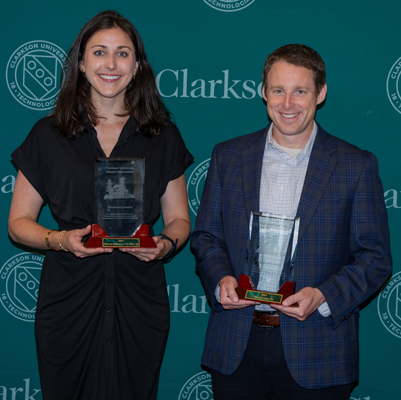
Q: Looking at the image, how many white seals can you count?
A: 7